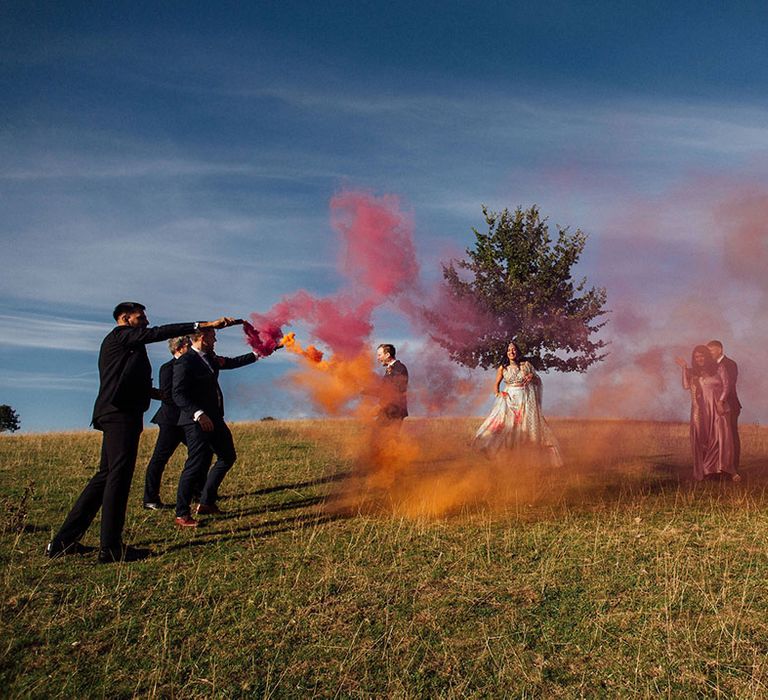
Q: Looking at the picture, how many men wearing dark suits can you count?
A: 5